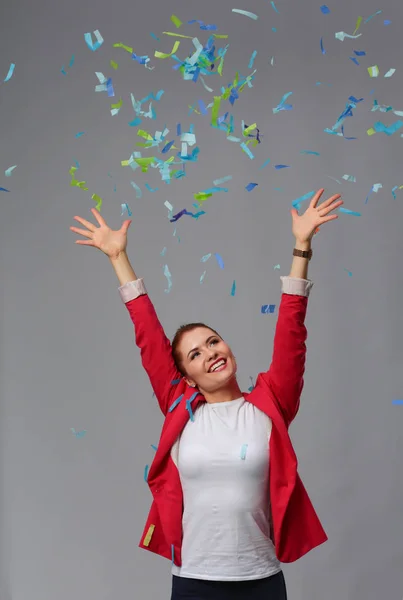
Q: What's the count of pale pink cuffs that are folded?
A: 2